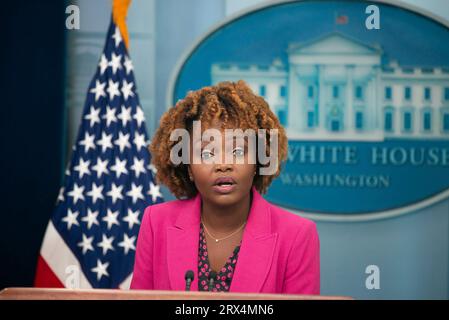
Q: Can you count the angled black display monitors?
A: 0